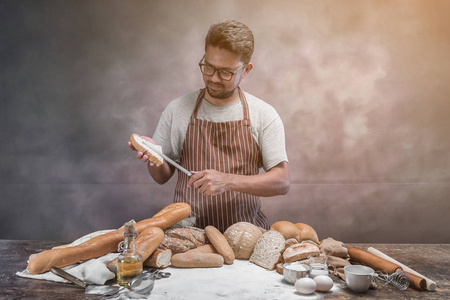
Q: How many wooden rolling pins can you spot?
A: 2